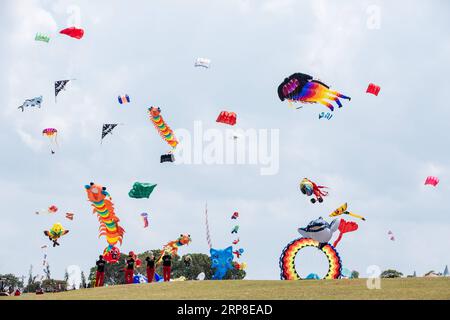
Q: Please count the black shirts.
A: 4